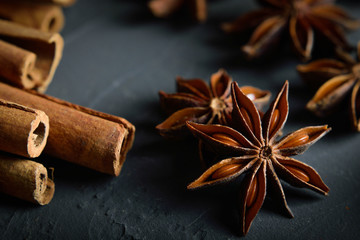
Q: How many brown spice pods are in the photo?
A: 5